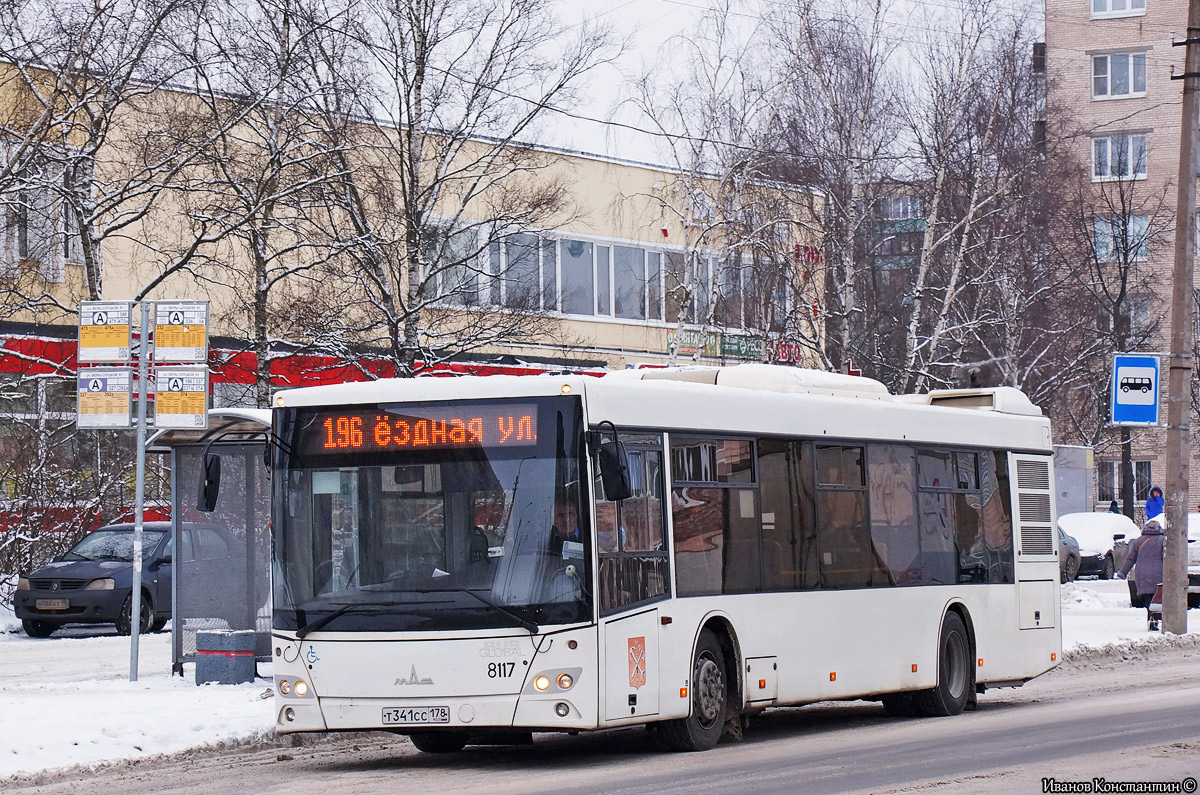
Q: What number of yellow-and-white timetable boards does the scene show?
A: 4